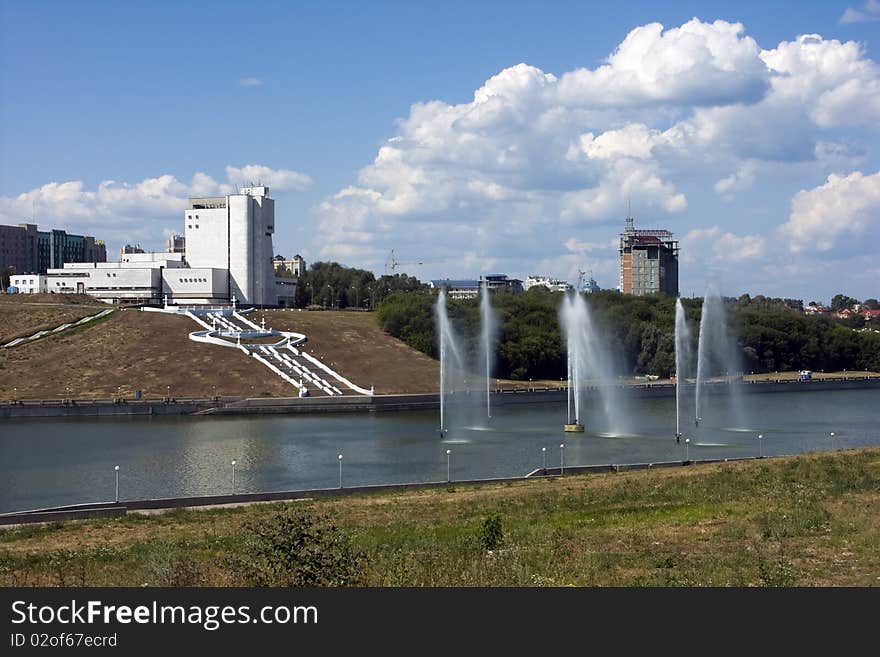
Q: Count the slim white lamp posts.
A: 9